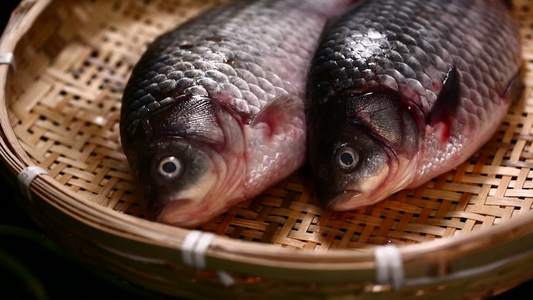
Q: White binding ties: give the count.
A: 4